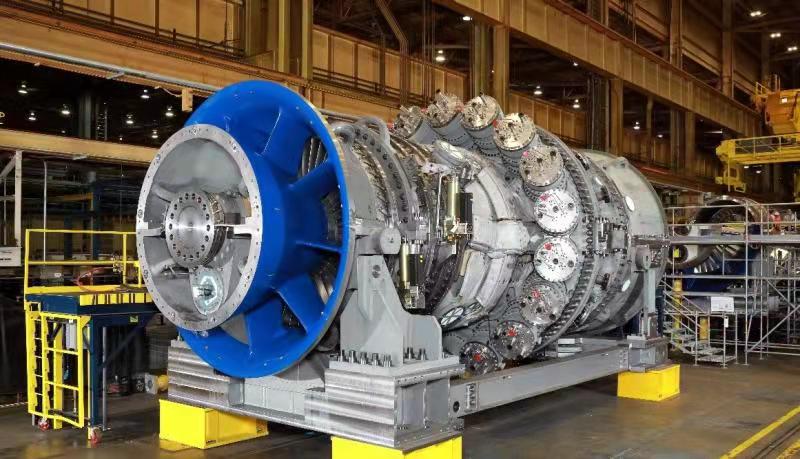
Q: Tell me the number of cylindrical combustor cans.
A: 10